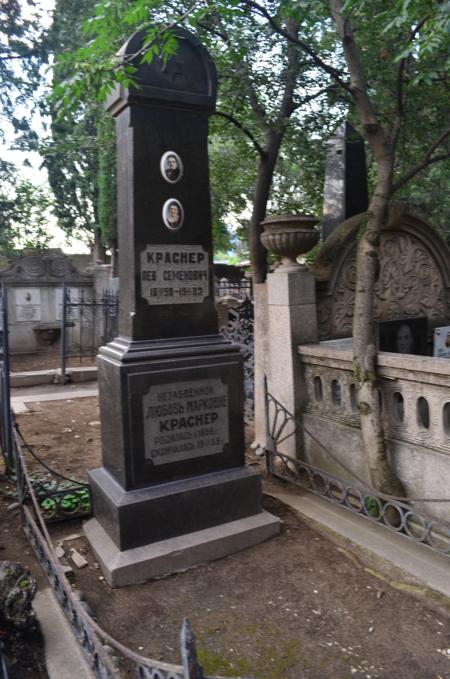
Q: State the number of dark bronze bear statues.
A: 0